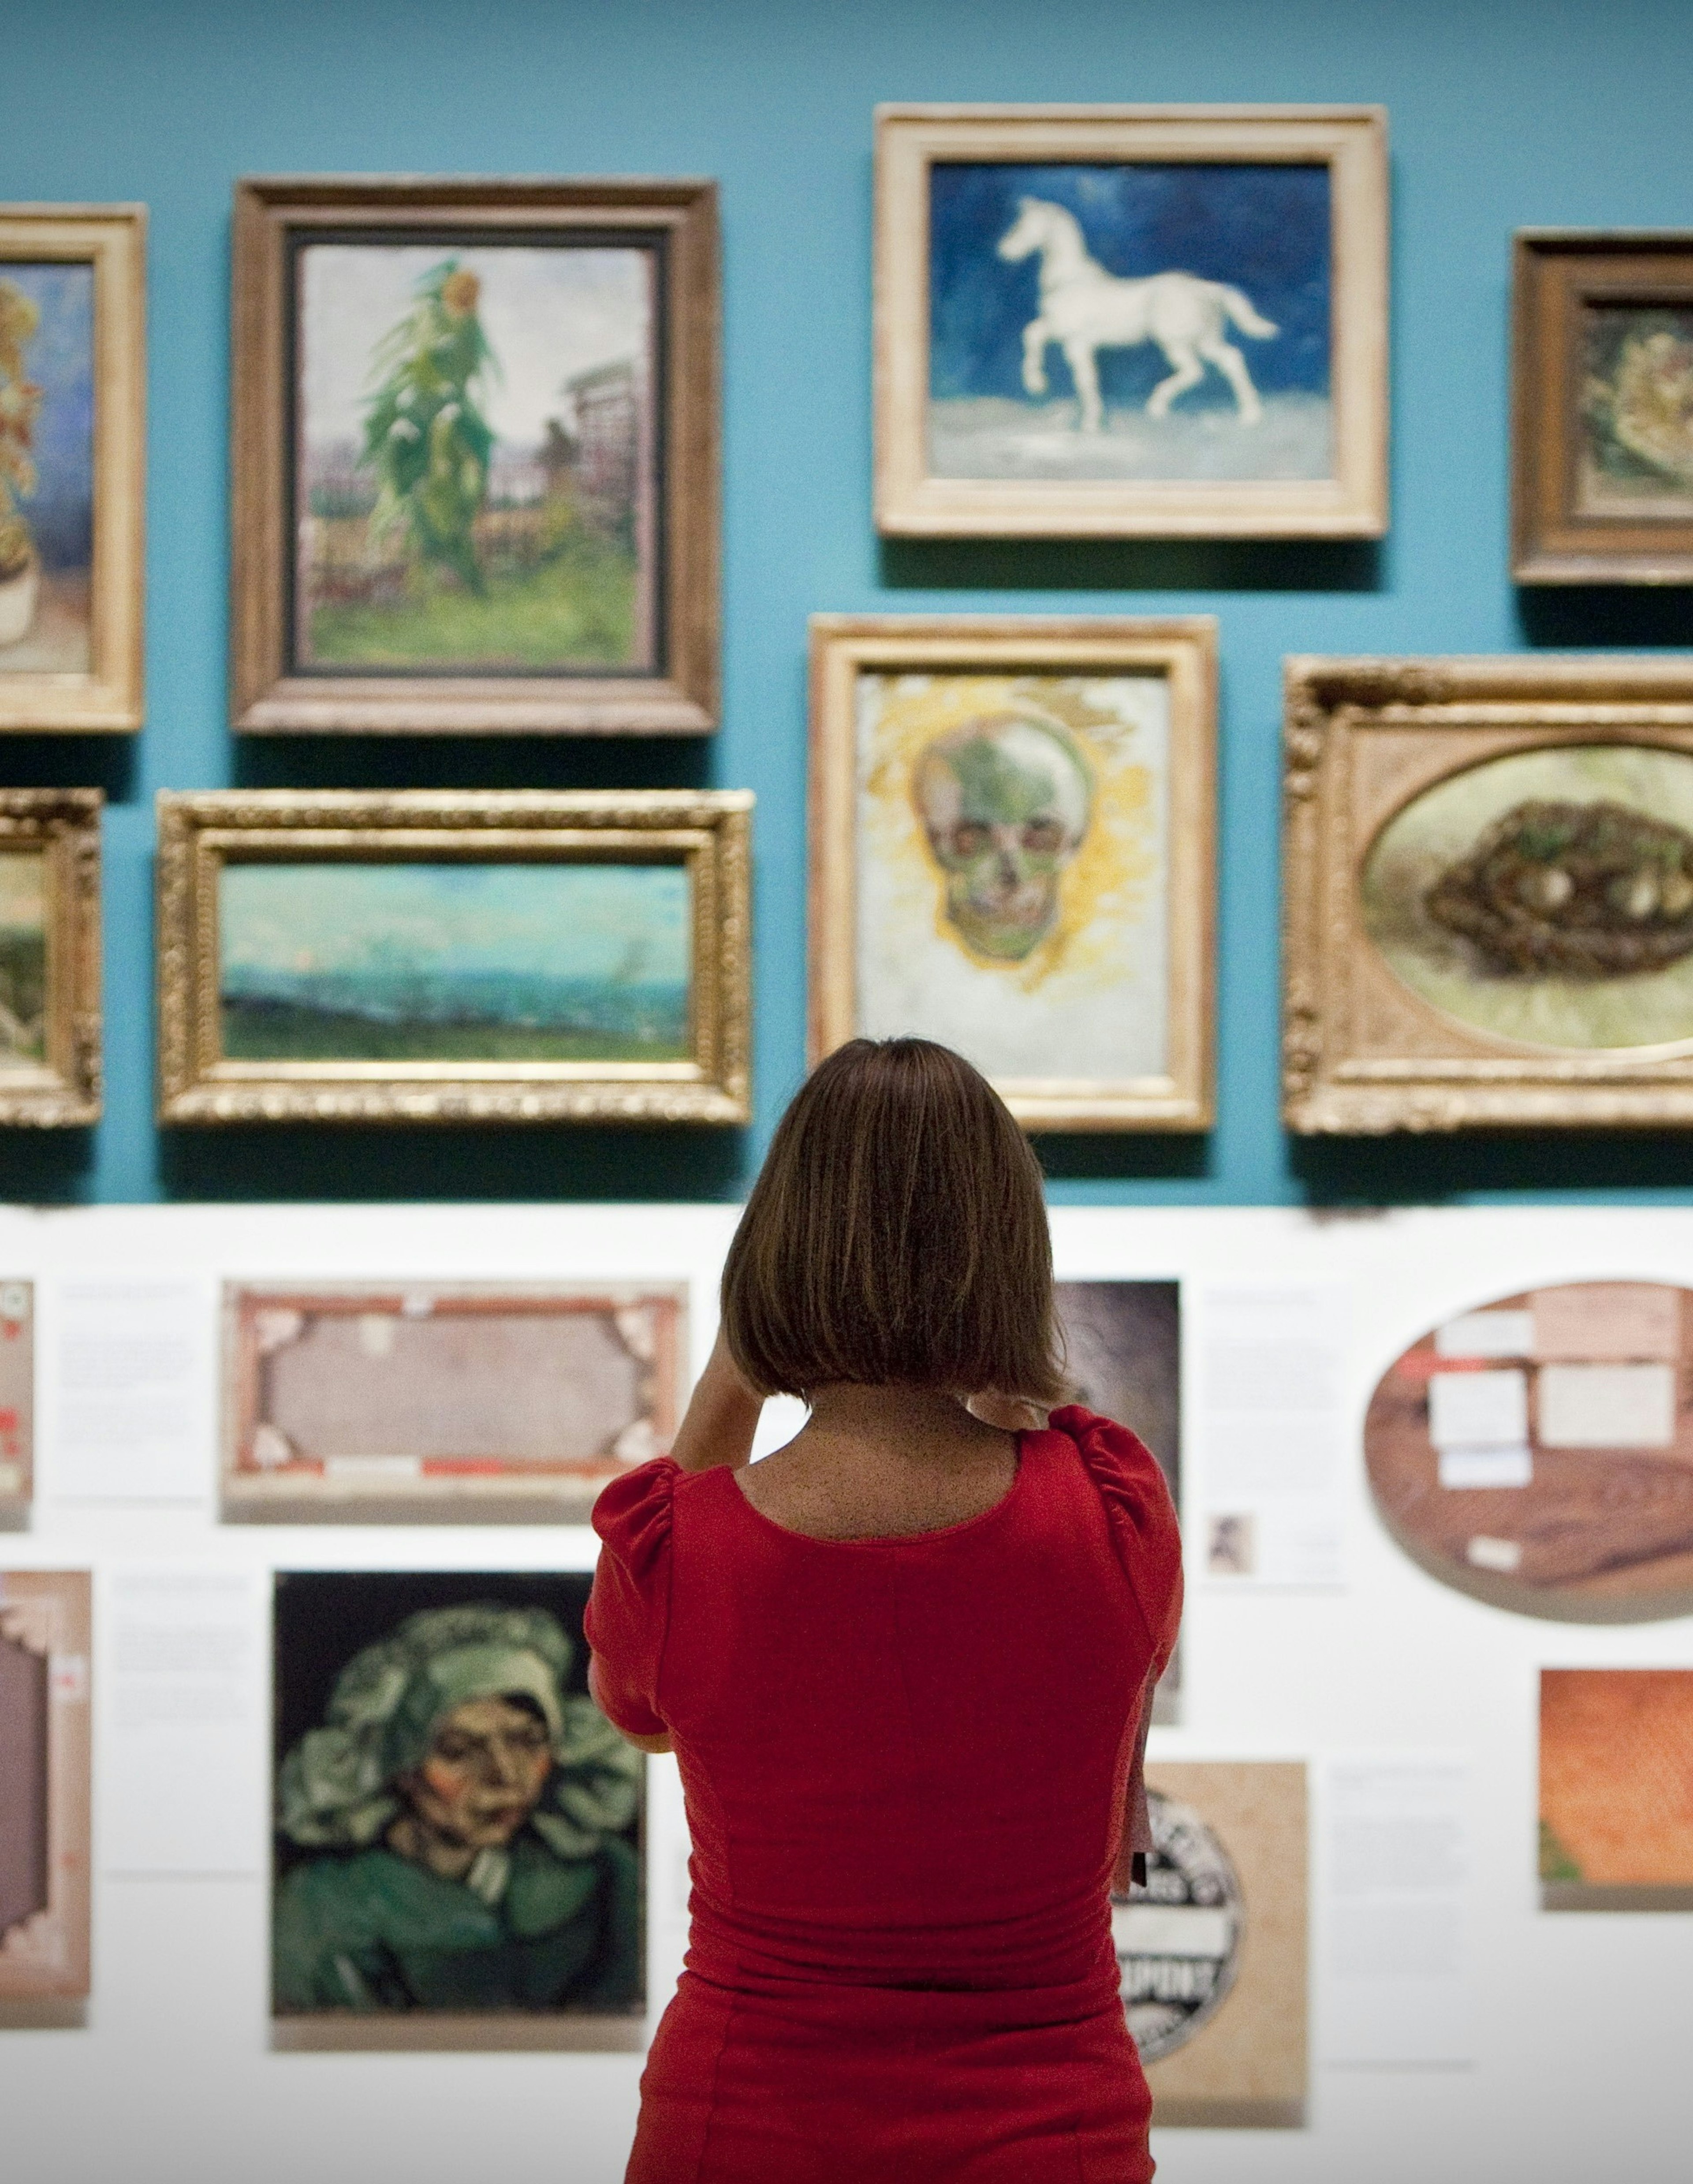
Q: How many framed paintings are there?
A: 8